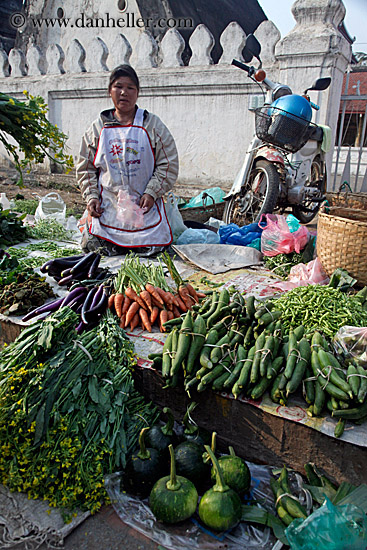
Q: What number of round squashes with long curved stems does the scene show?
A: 7